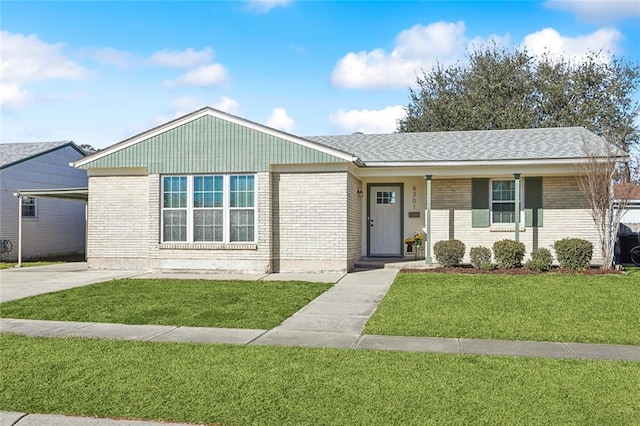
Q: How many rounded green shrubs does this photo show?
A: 5